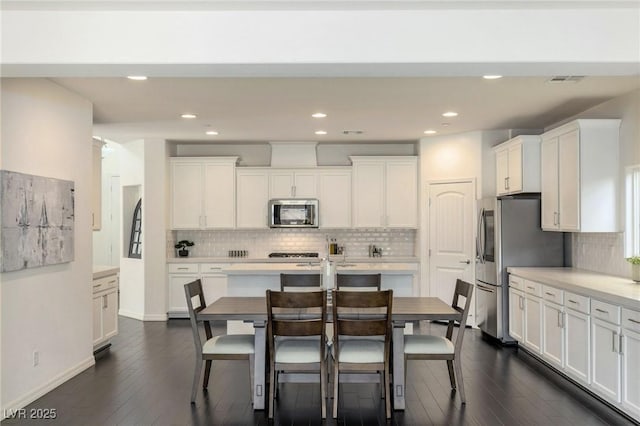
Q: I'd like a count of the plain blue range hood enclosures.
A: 0